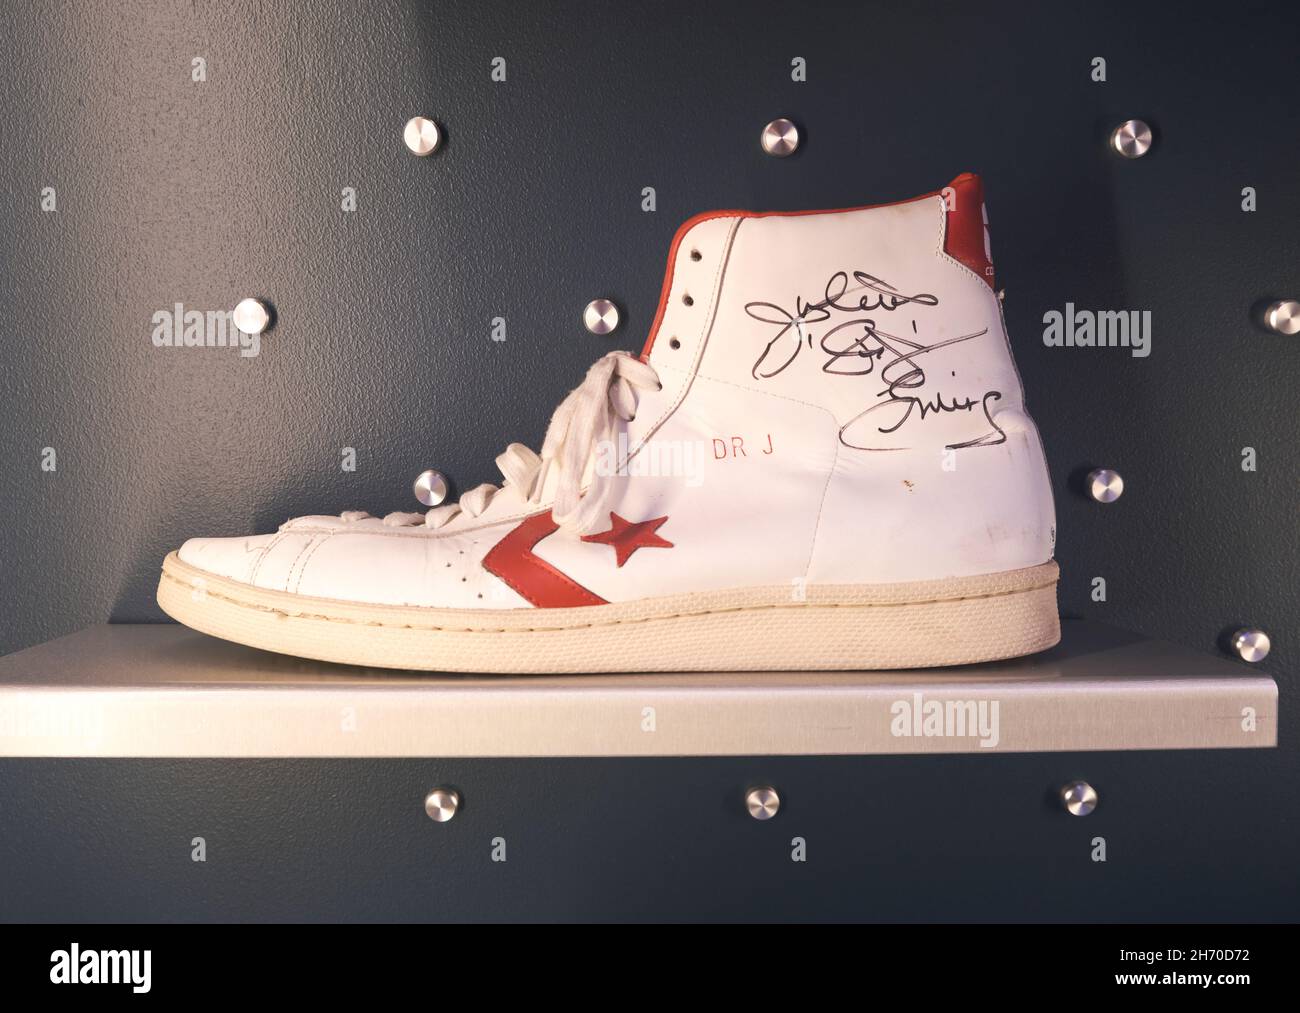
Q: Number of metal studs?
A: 12